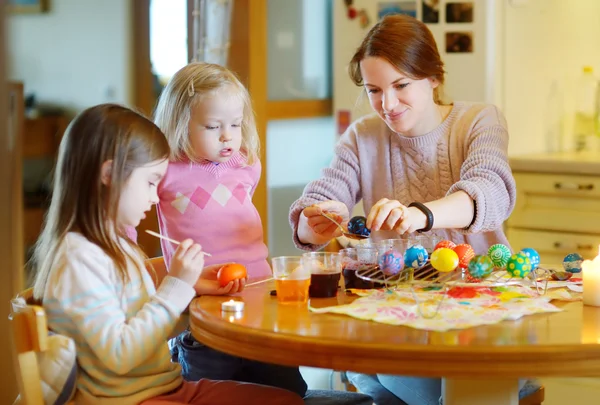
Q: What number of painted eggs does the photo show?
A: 12